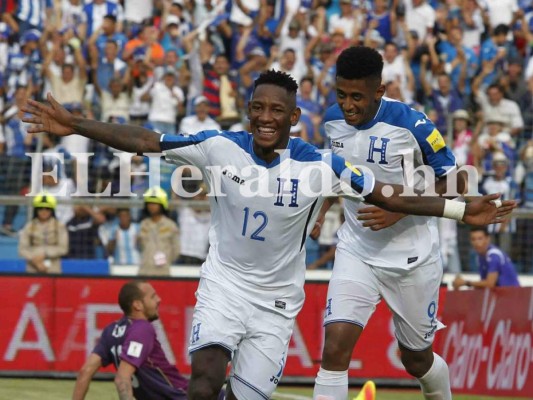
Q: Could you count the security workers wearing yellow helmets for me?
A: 2